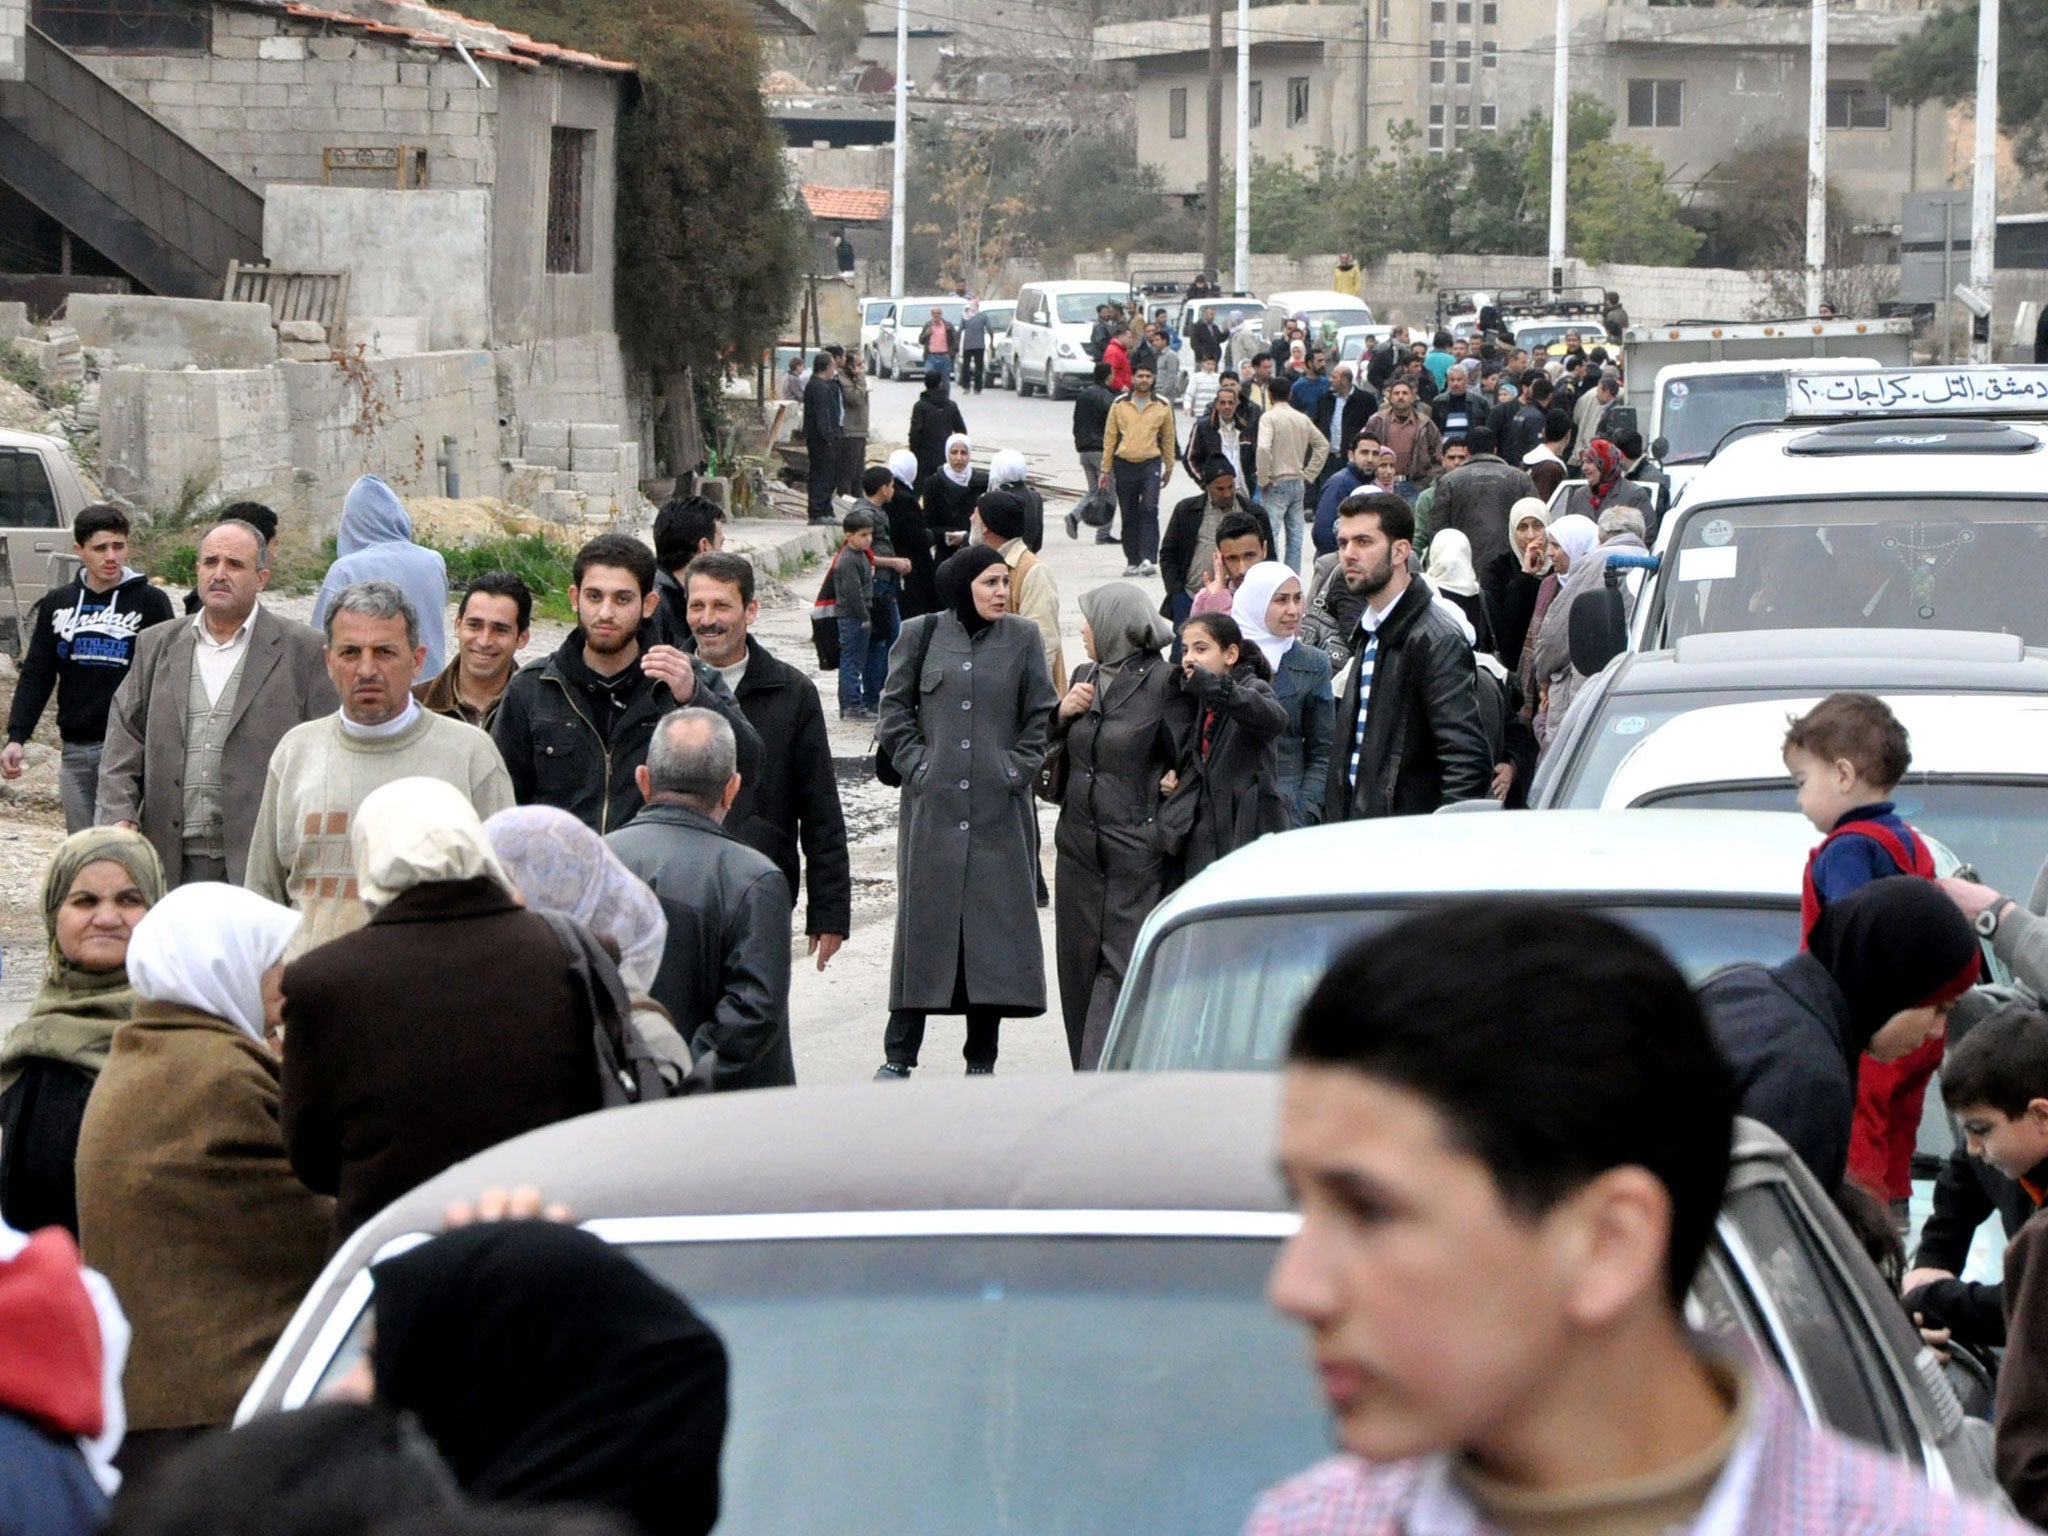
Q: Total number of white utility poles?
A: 5